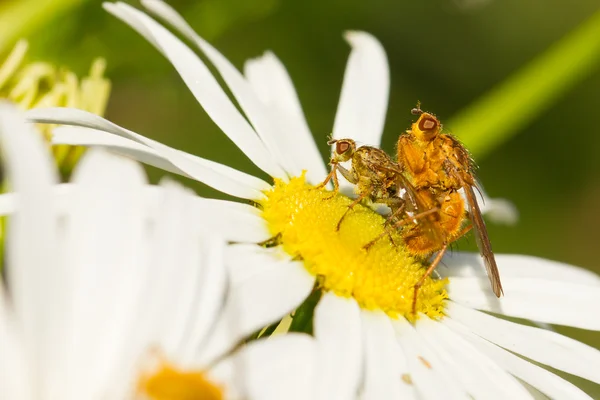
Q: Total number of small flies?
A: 2